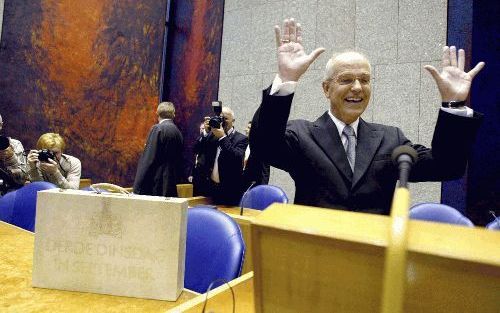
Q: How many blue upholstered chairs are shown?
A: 6